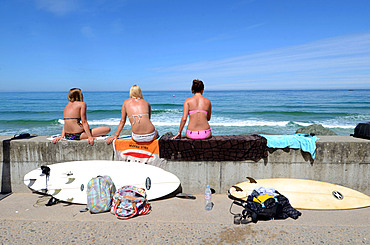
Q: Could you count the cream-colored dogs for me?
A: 0